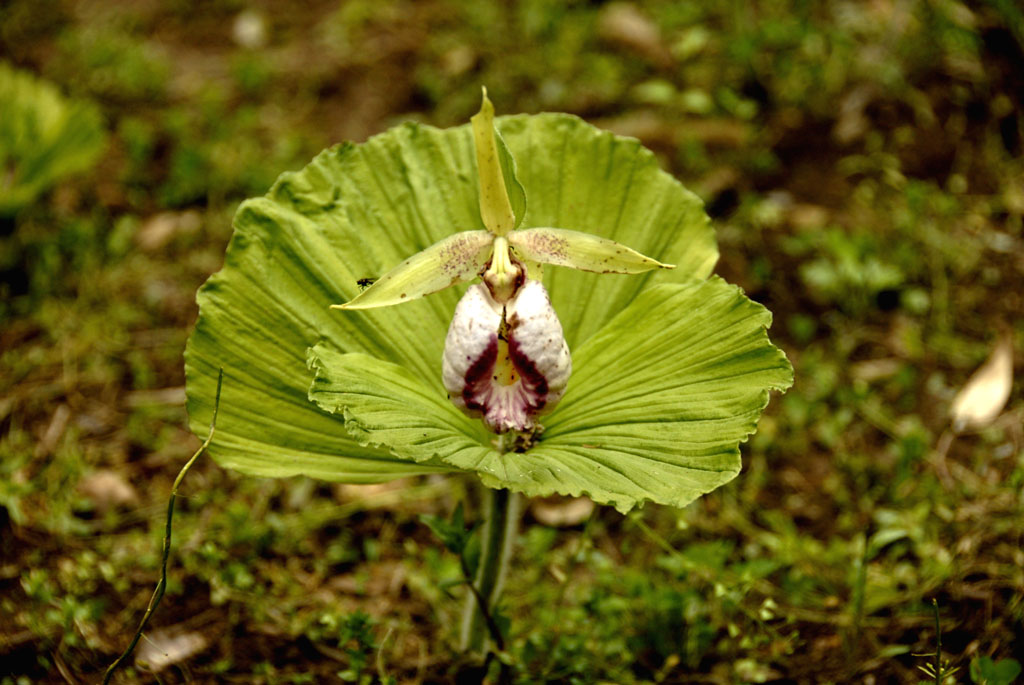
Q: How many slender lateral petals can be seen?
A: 2